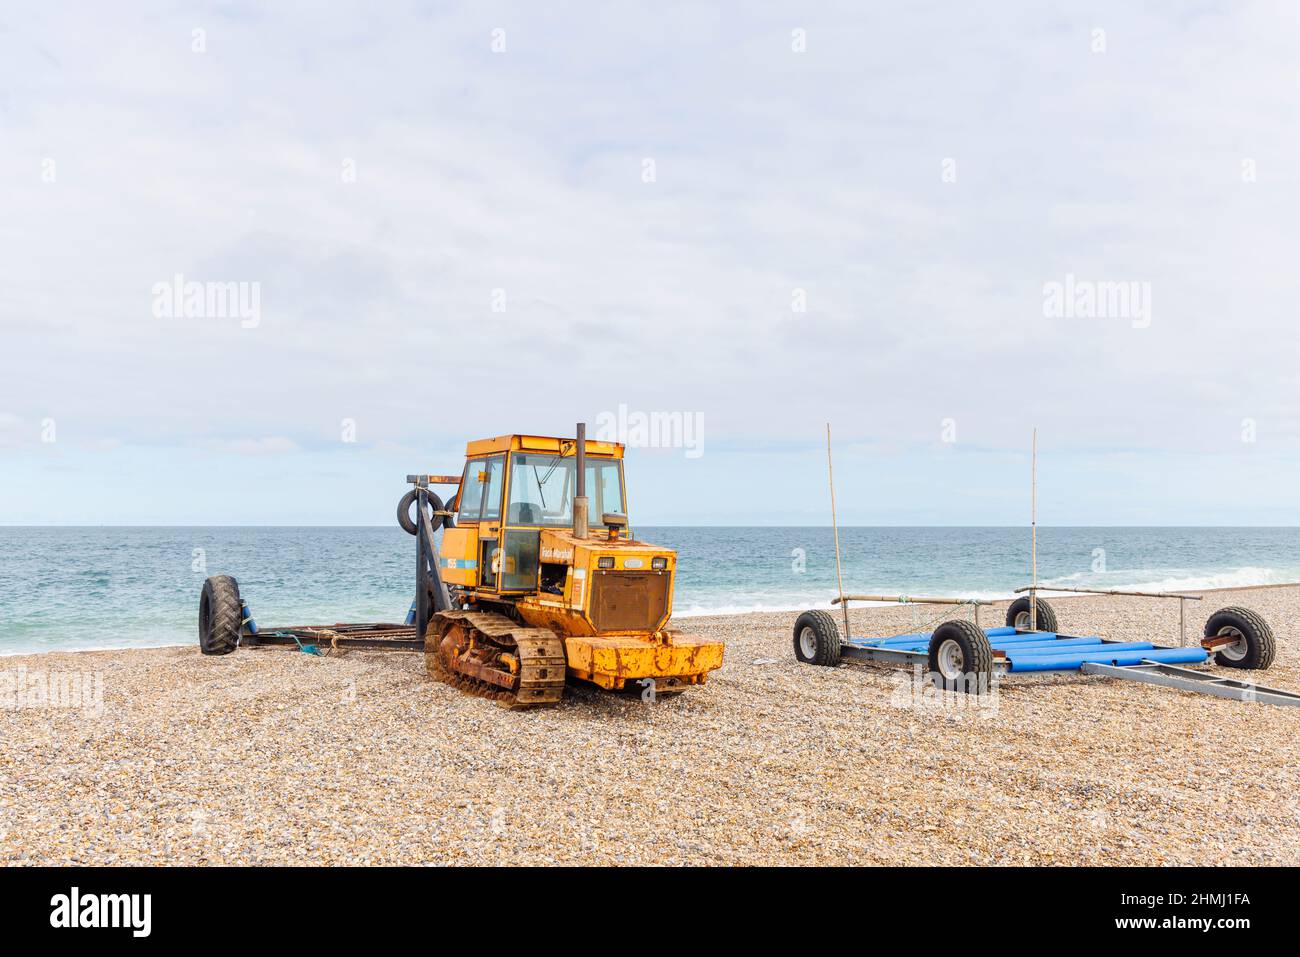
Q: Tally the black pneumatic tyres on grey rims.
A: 4